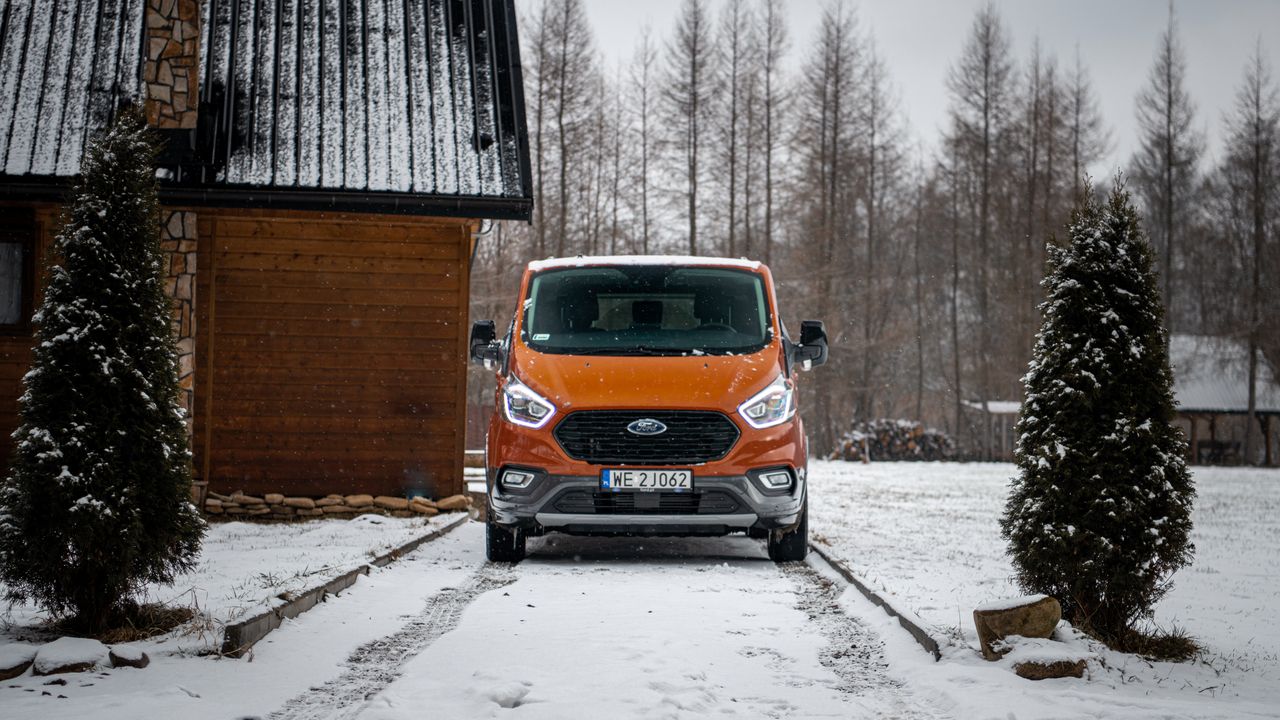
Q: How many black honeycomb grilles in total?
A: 1